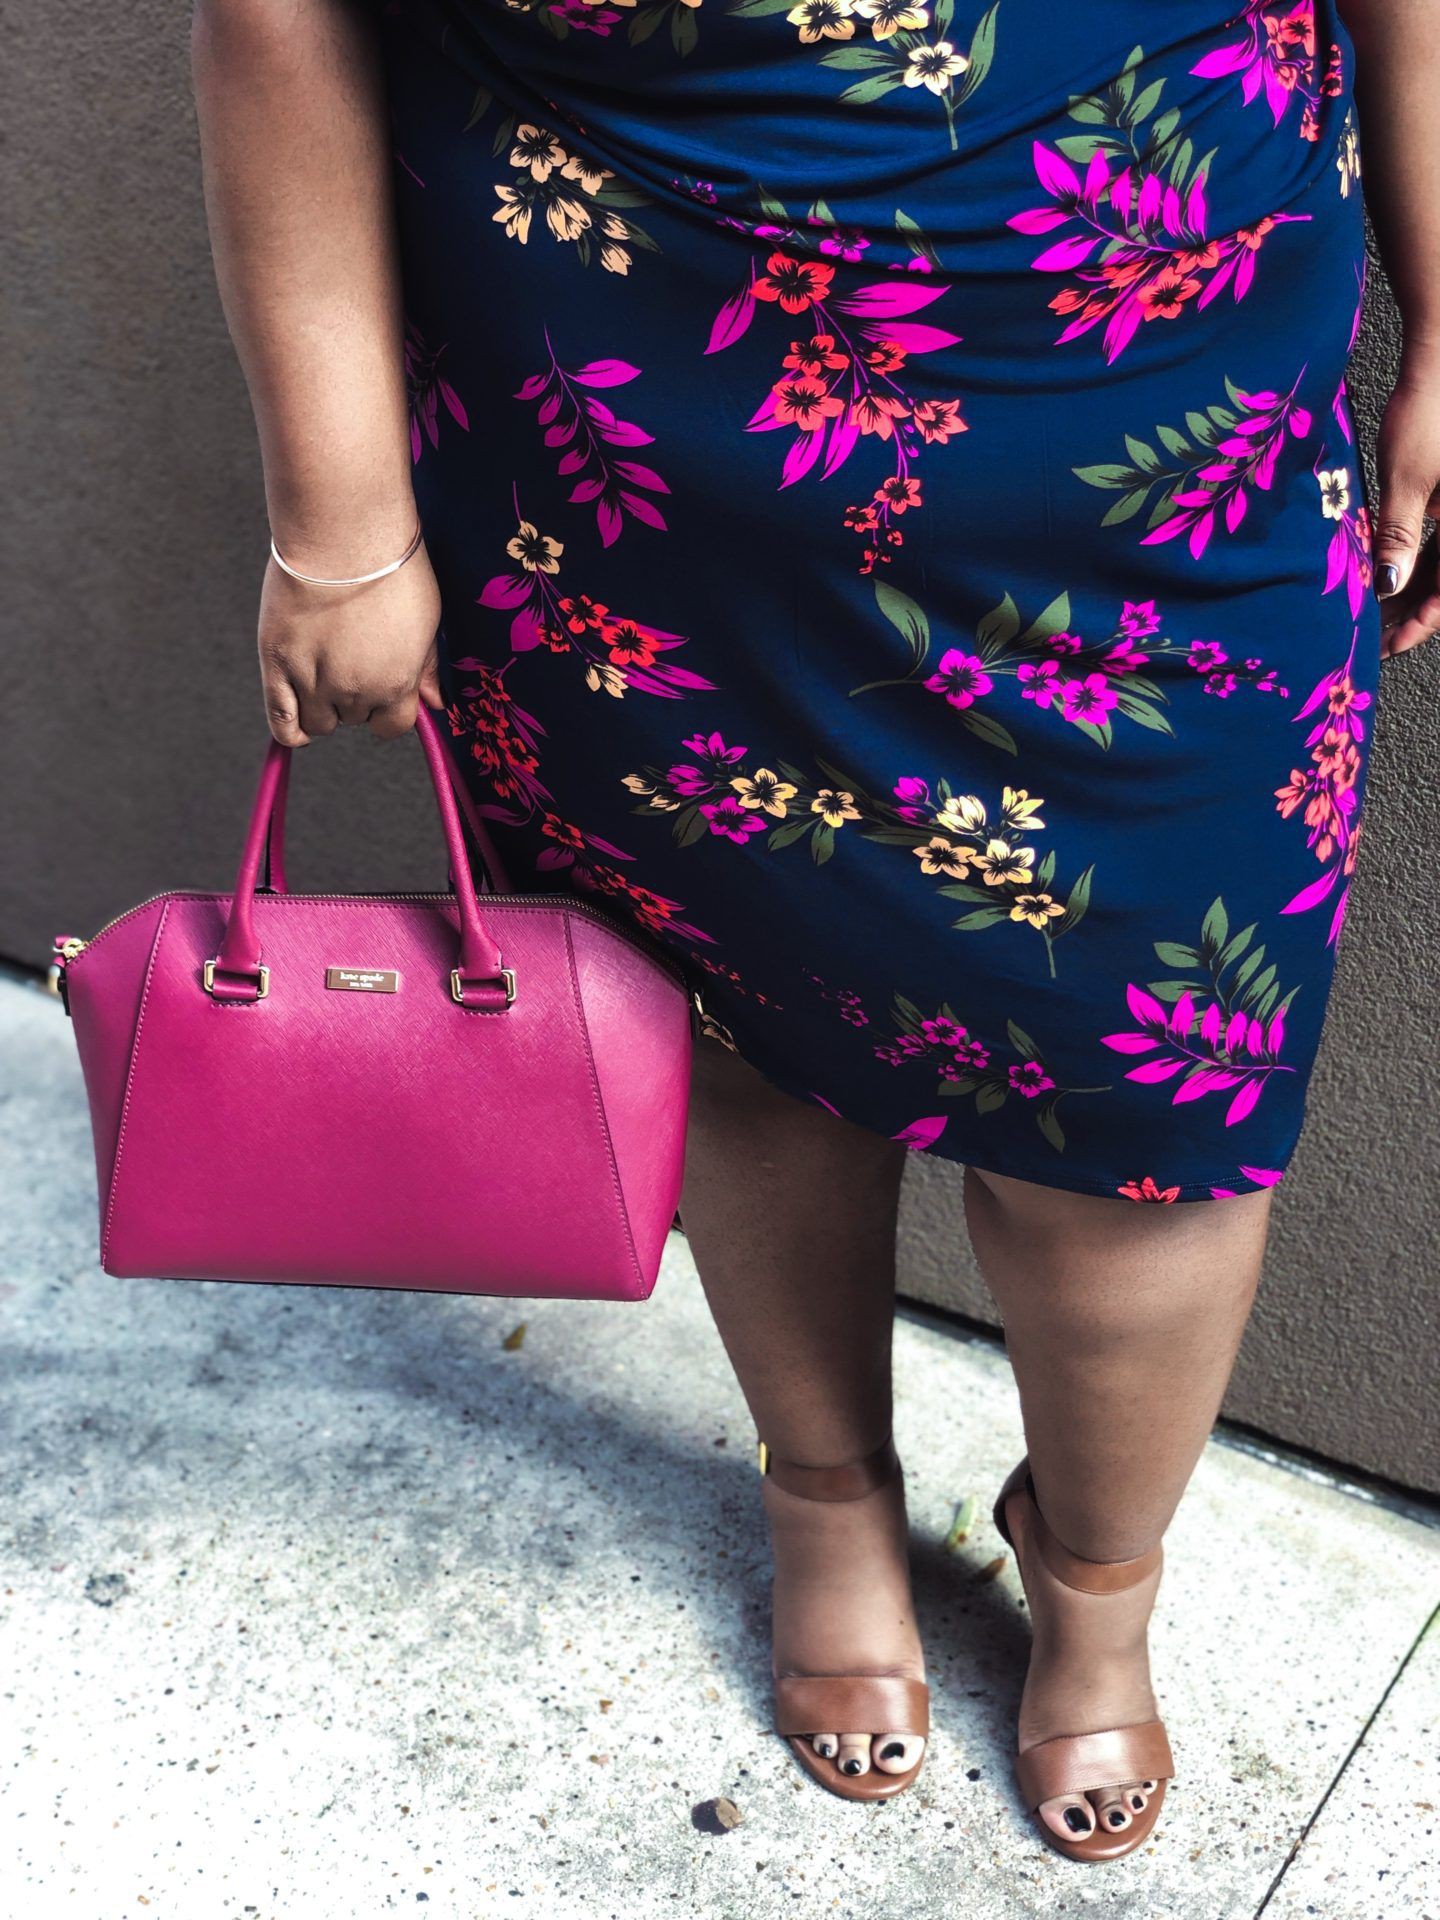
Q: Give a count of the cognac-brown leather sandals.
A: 2